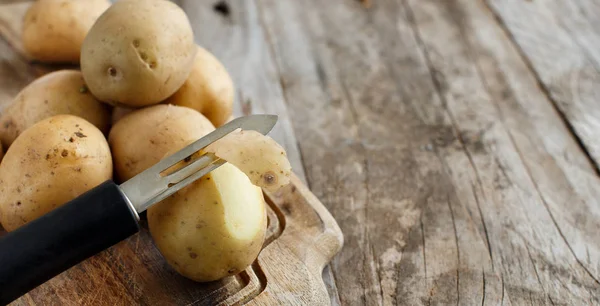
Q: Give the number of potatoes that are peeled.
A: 1